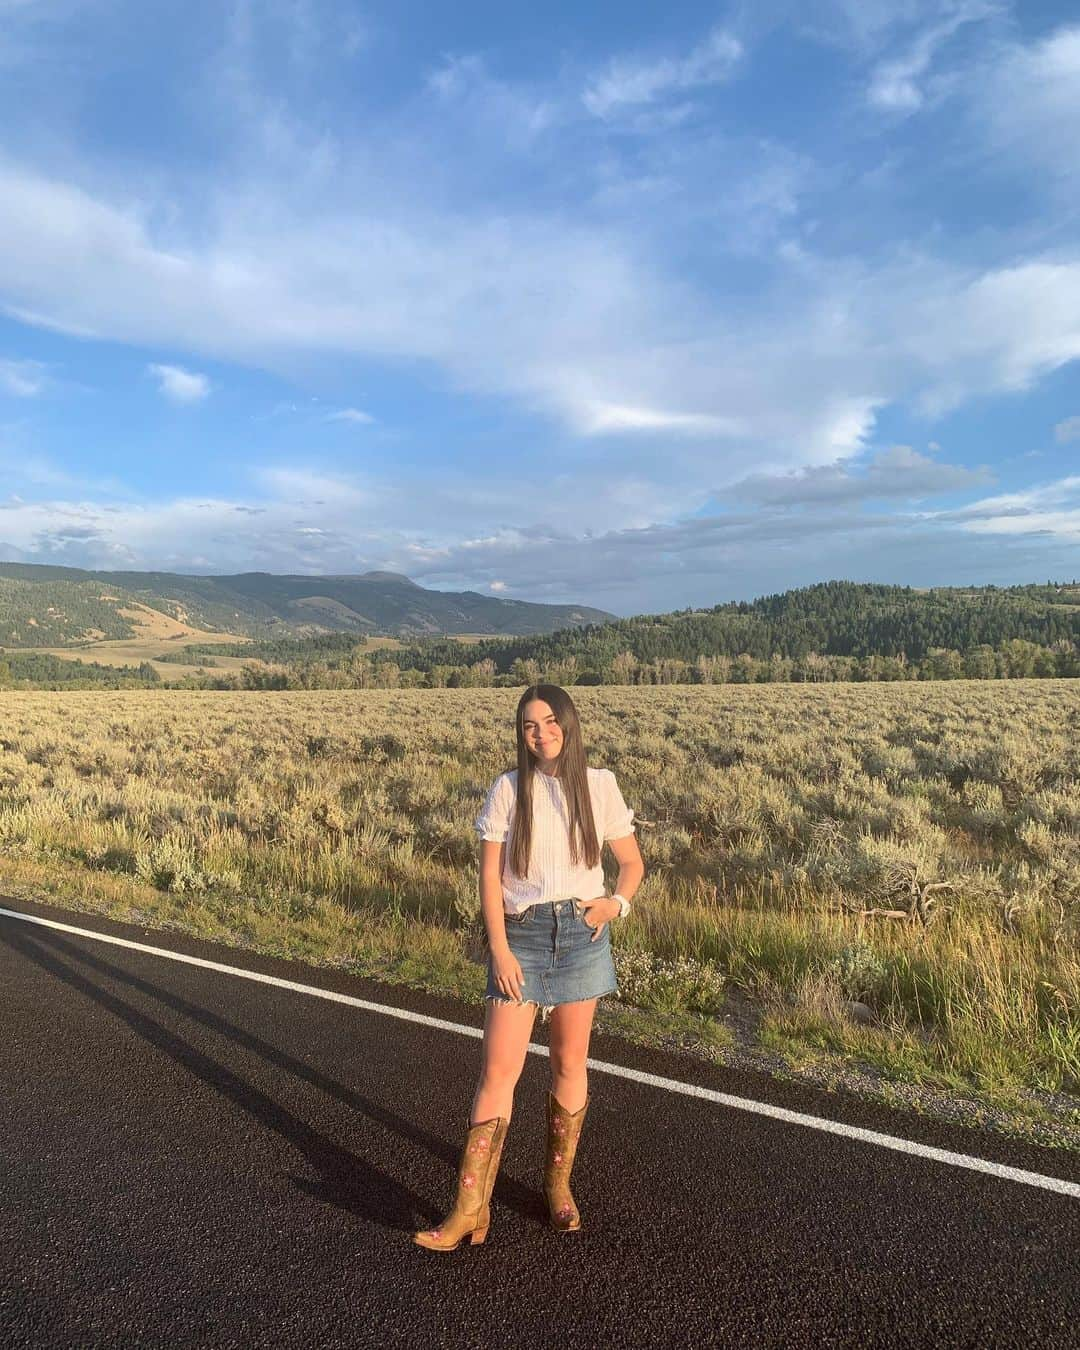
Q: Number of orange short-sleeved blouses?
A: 0